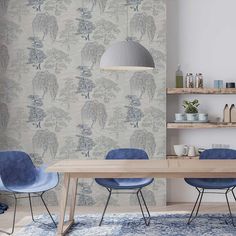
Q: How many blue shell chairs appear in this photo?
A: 3